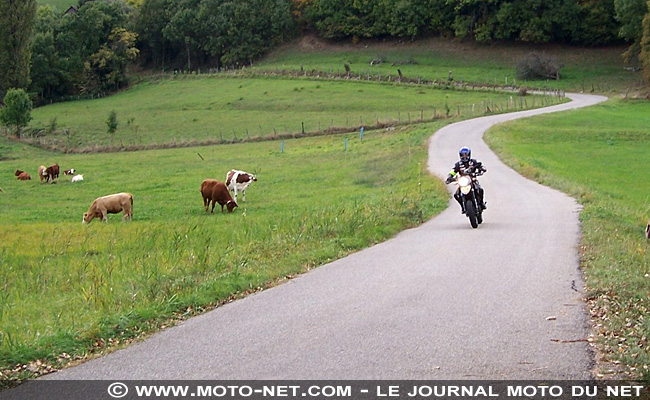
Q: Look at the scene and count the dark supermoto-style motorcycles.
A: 1